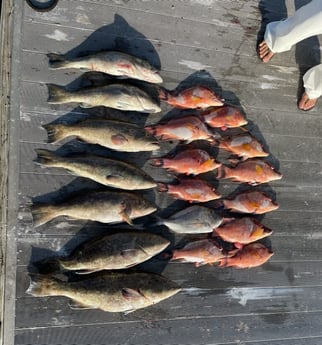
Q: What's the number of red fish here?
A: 11